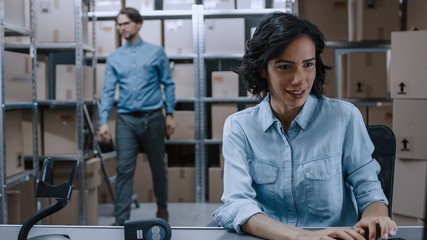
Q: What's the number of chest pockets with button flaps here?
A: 2